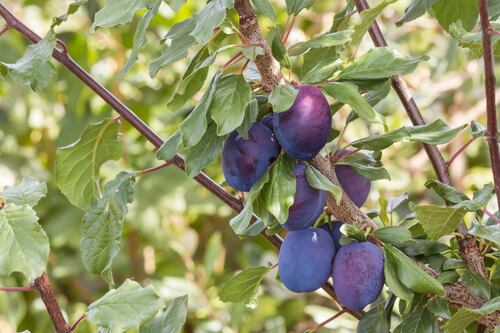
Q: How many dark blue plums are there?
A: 7